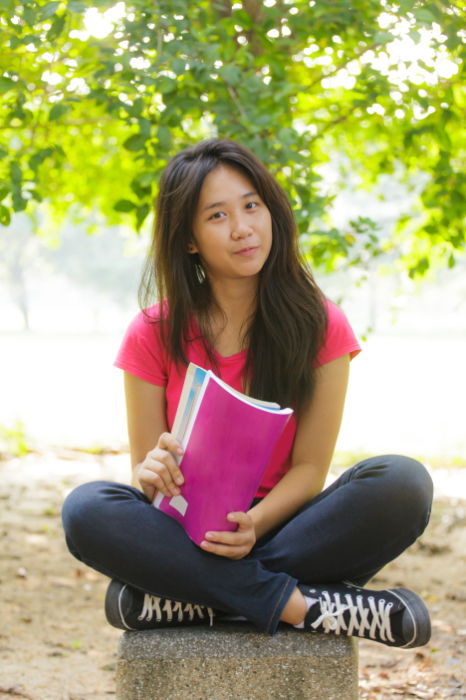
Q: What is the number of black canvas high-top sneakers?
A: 2